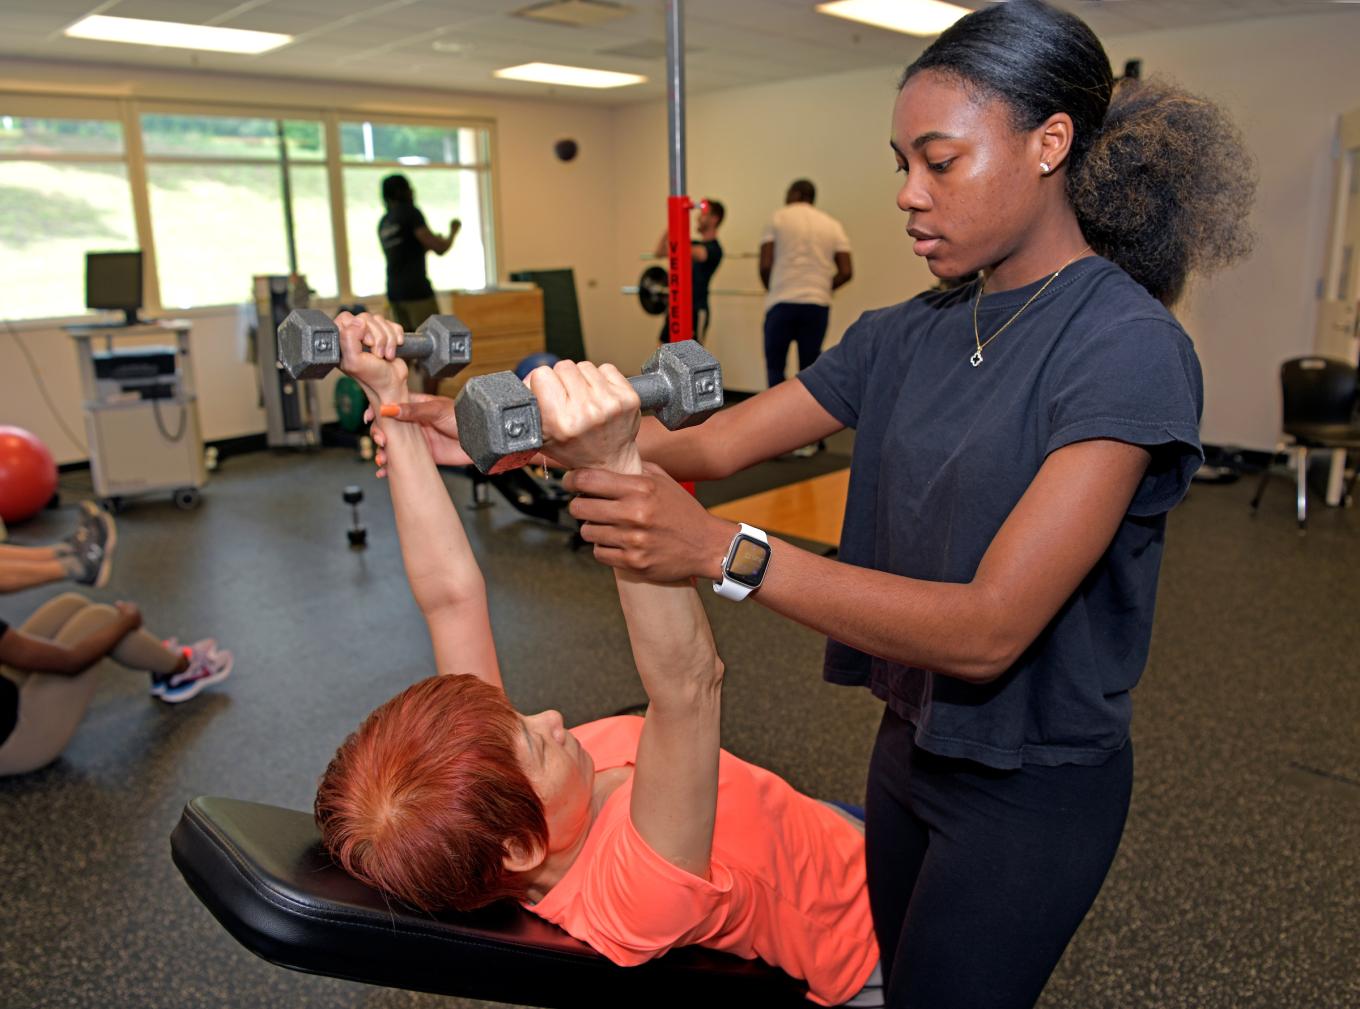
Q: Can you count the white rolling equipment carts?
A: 1